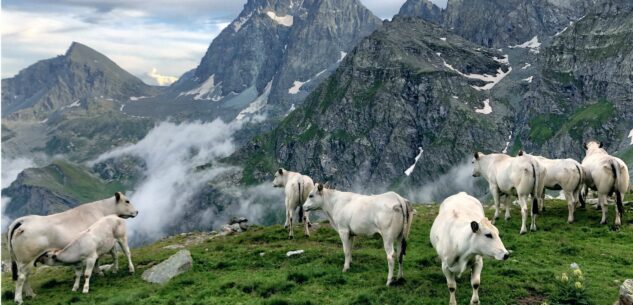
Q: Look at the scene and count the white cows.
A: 8